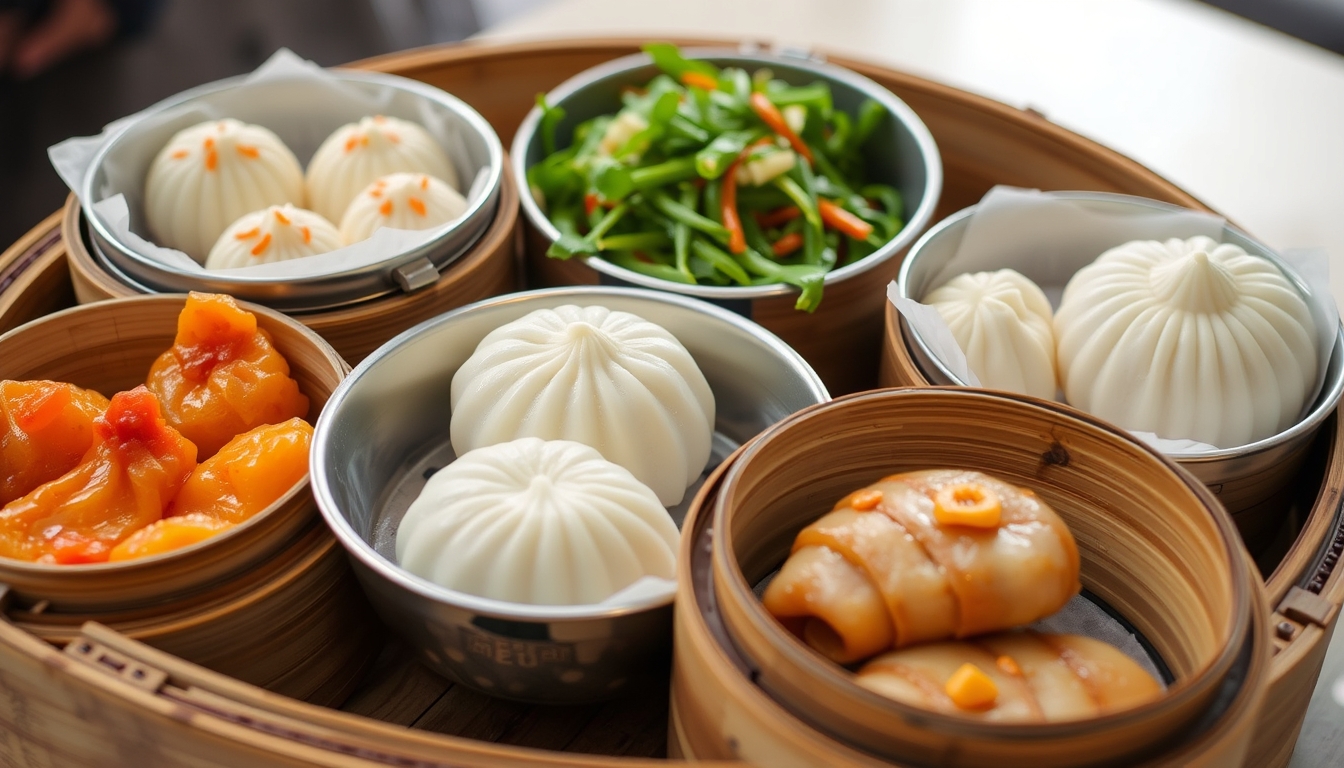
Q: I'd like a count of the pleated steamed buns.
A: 8